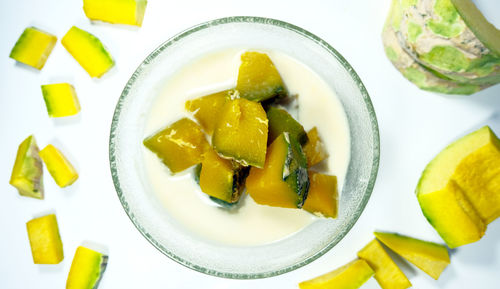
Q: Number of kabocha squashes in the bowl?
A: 9